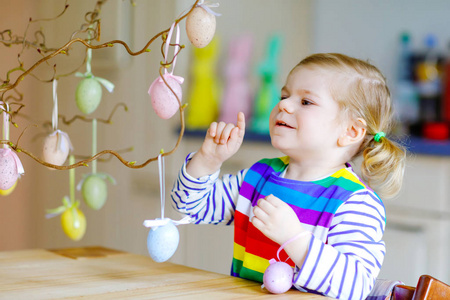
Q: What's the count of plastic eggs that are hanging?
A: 9